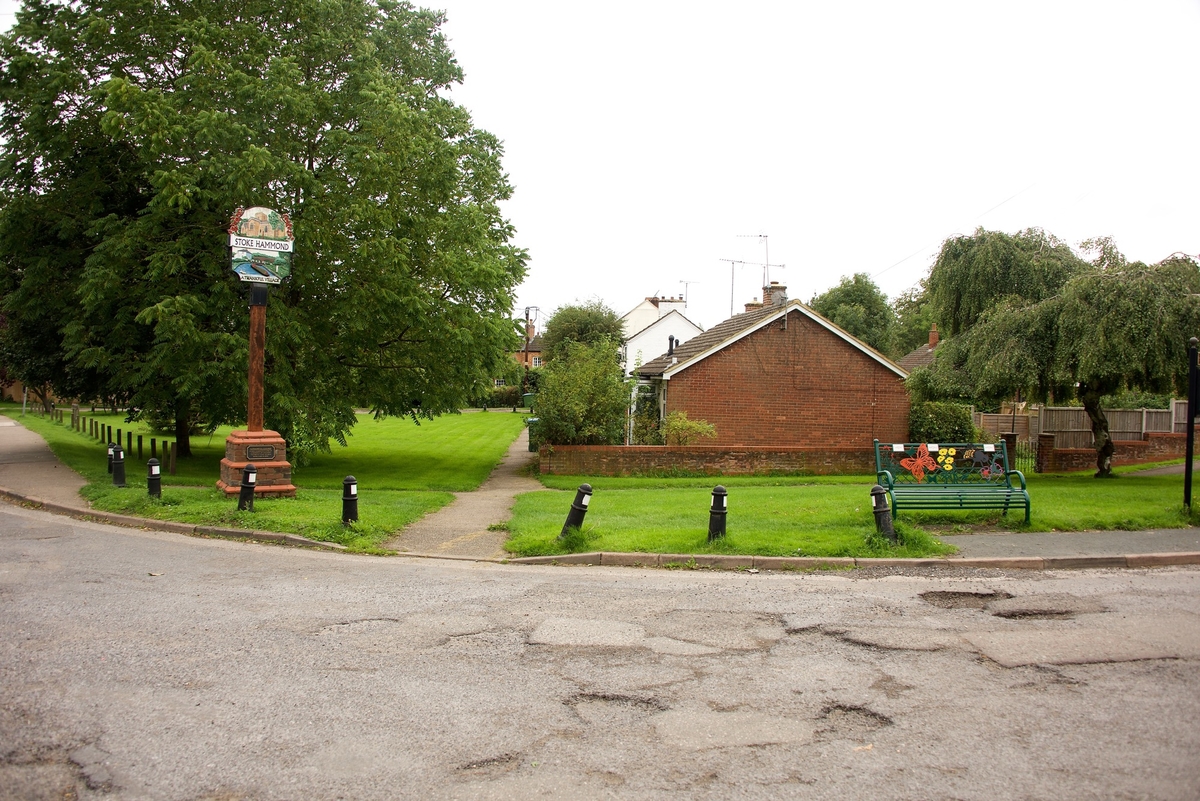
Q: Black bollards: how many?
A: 8